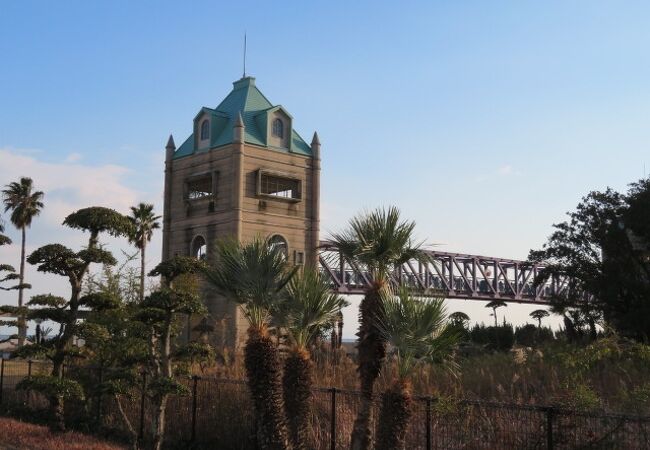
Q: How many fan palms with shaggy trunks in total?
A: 4